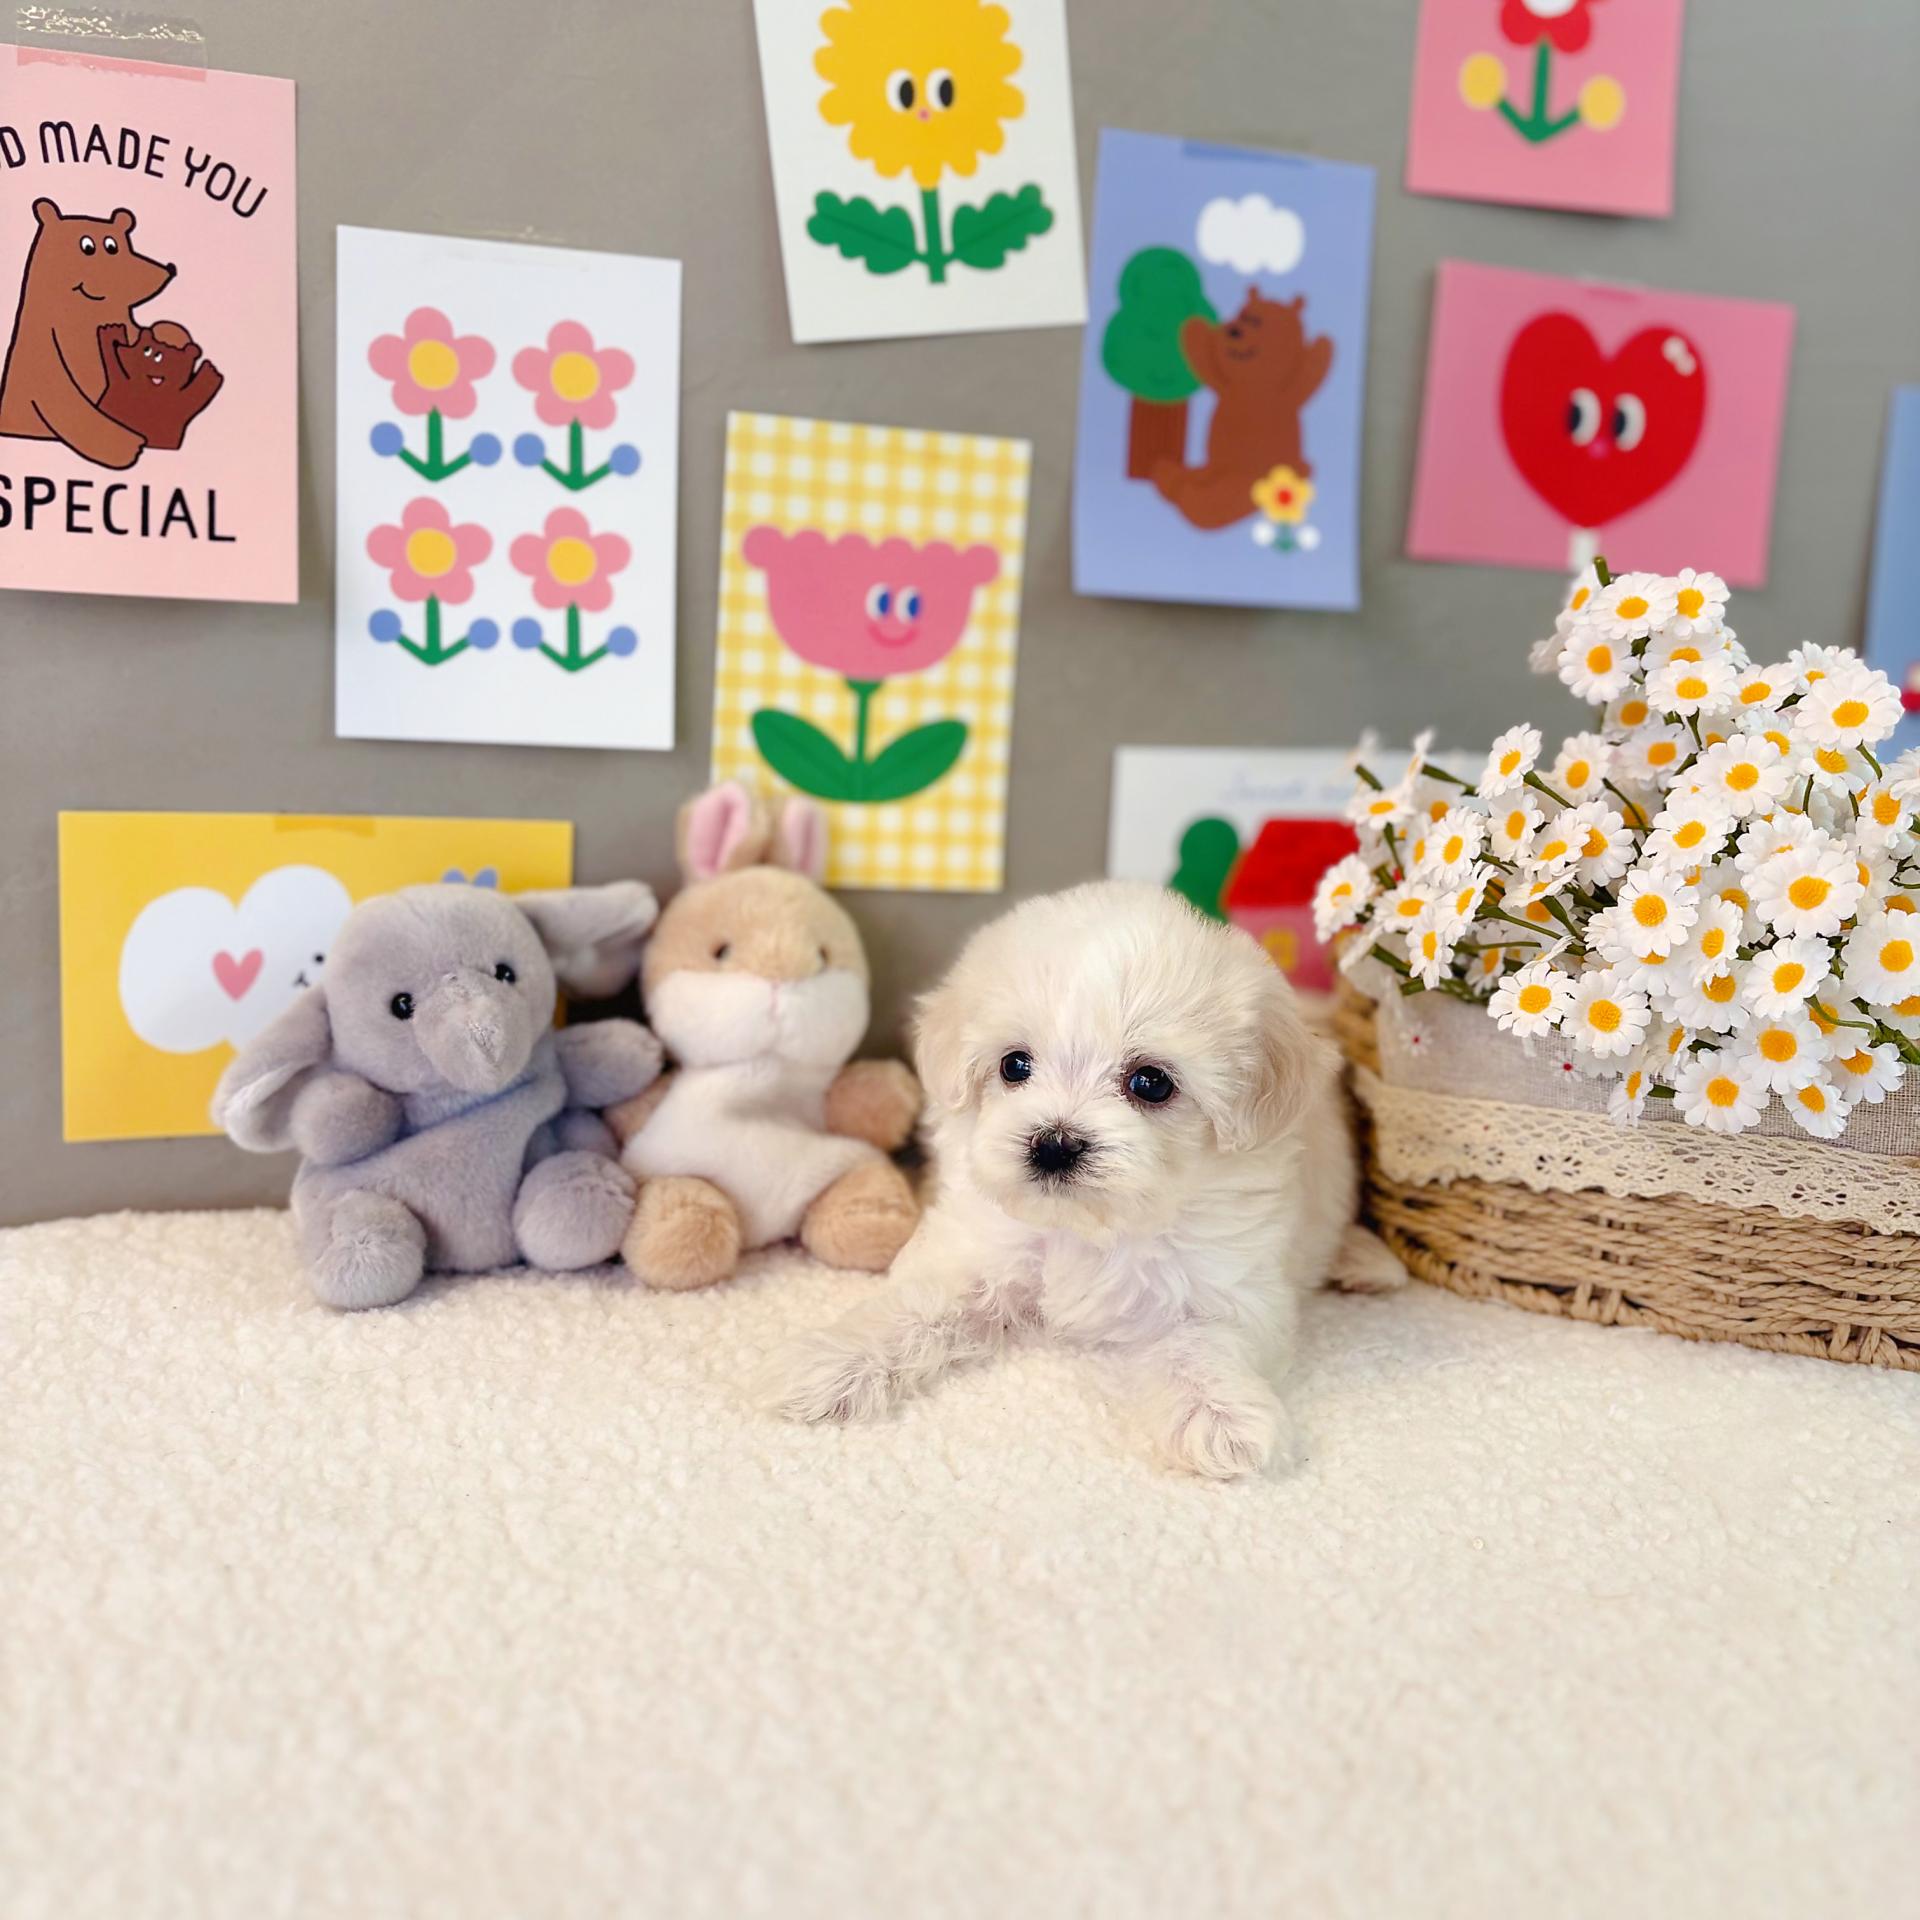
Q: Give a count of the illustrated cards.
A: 10